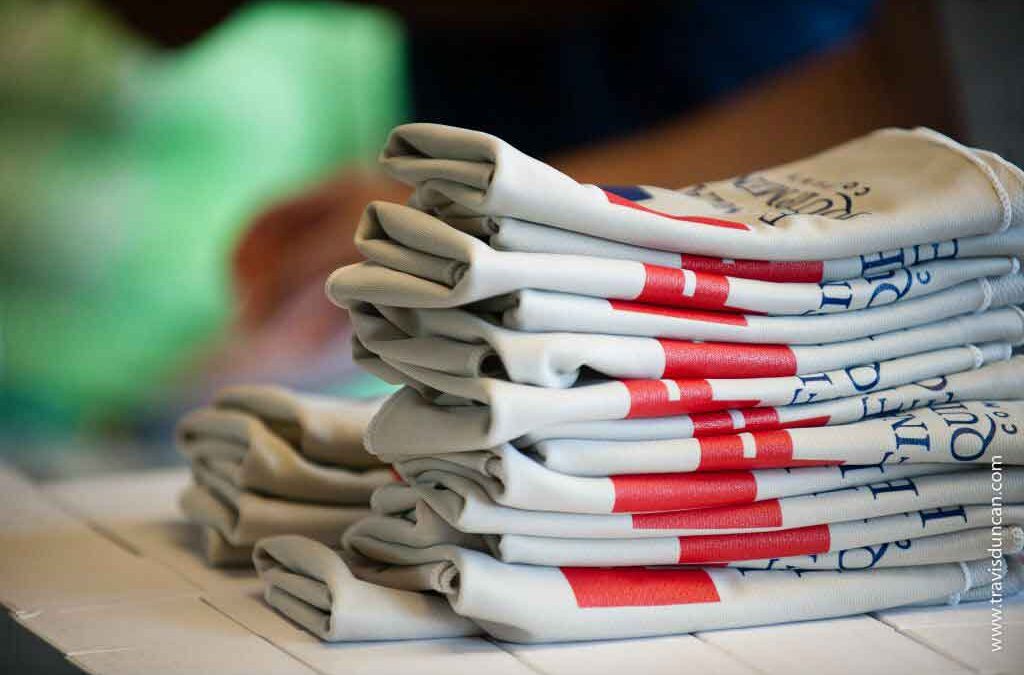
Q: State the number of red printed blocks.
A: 12